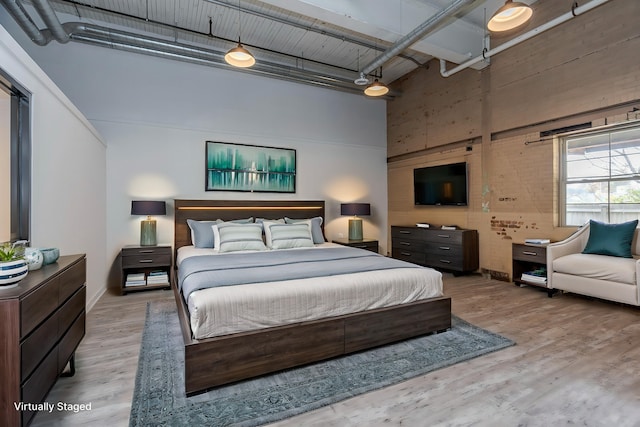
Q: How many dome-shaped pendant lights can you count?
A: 3